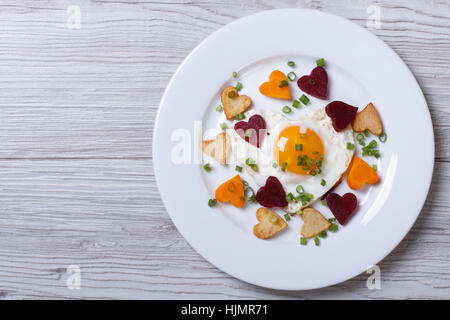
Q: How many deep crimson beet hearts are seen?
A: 5